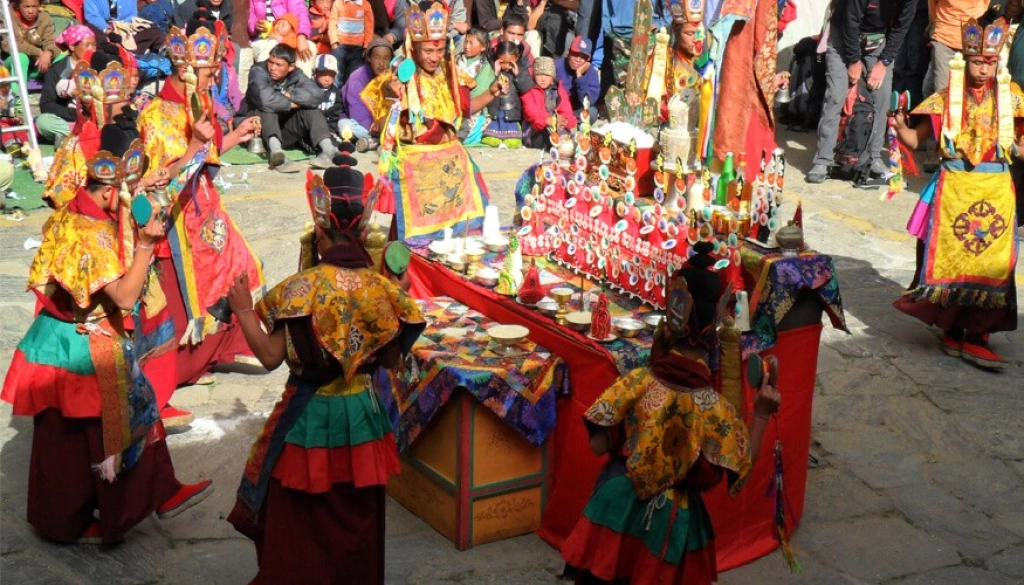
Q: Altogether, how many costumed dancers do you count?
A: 8